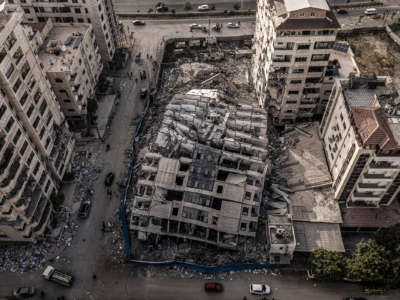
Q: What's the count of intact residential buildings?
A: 5